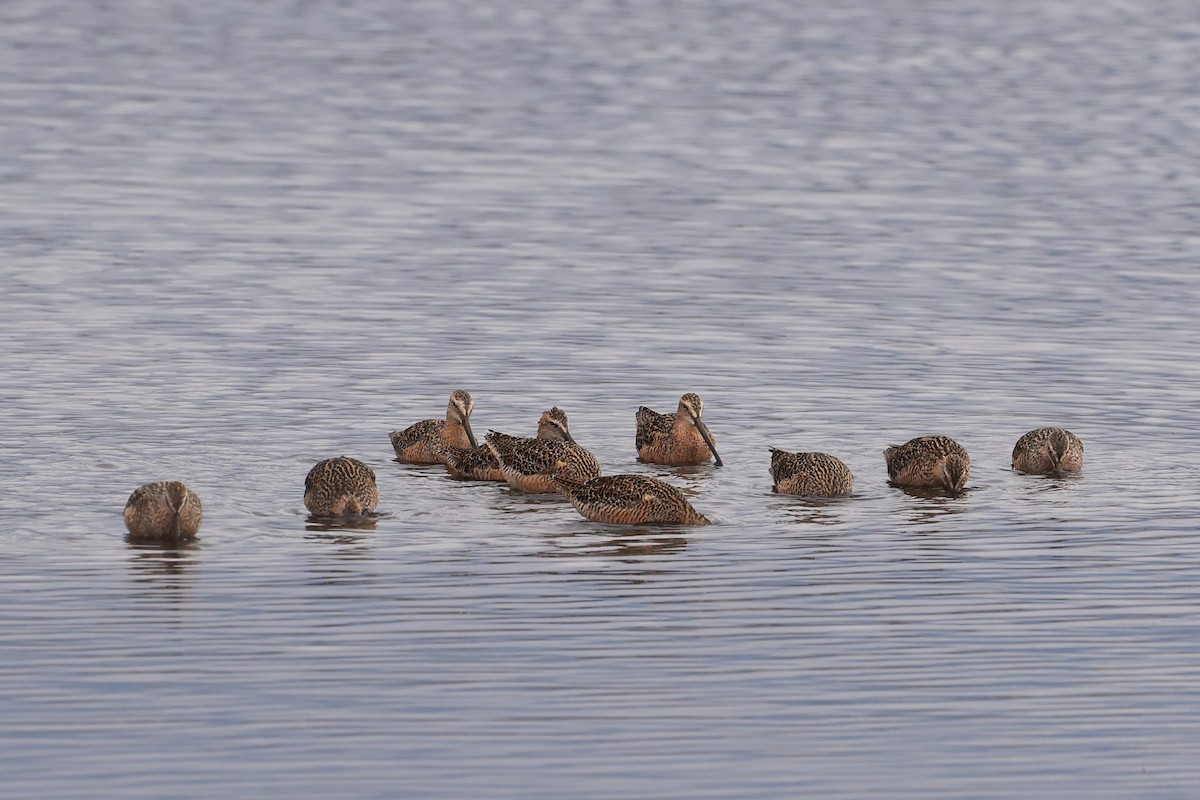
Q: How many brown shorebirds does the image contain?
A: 10